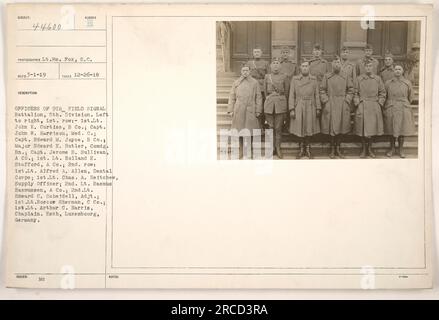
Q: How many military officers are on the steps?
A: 12